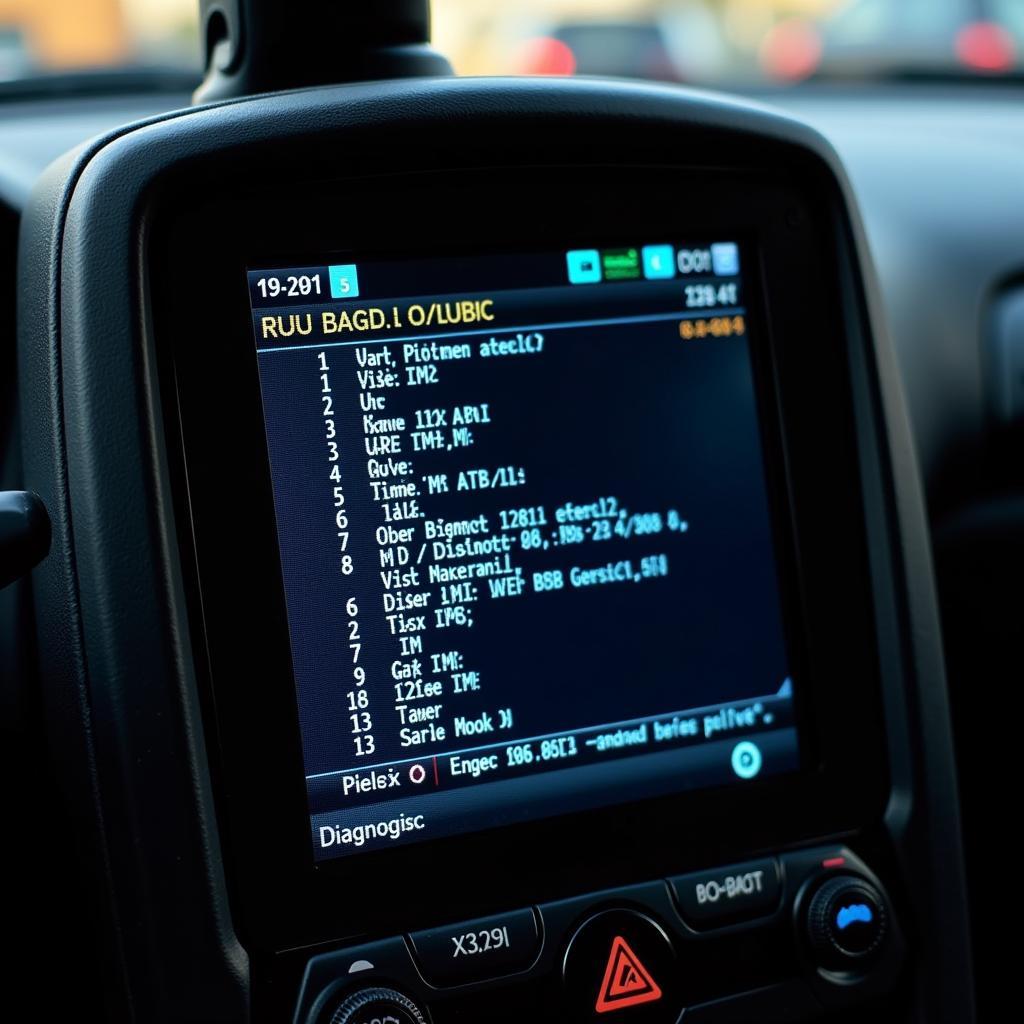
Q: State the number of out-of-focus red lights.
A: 3